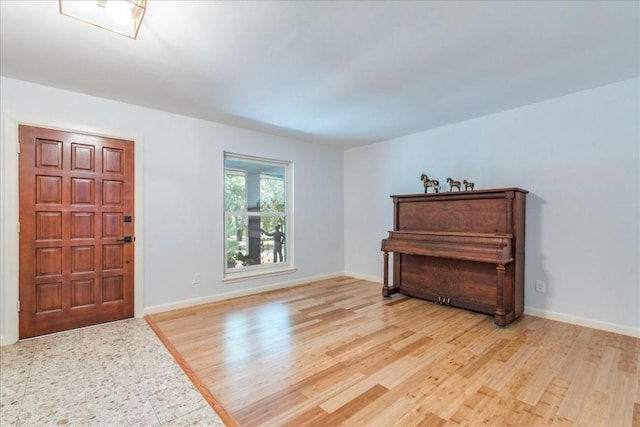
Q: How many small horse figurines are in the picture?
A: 3